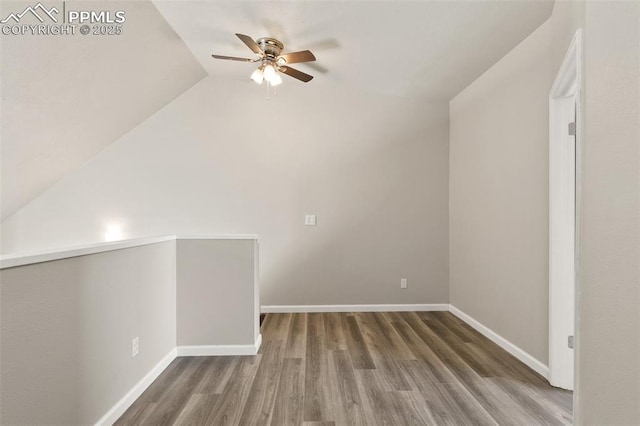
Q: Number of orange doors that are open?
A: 0